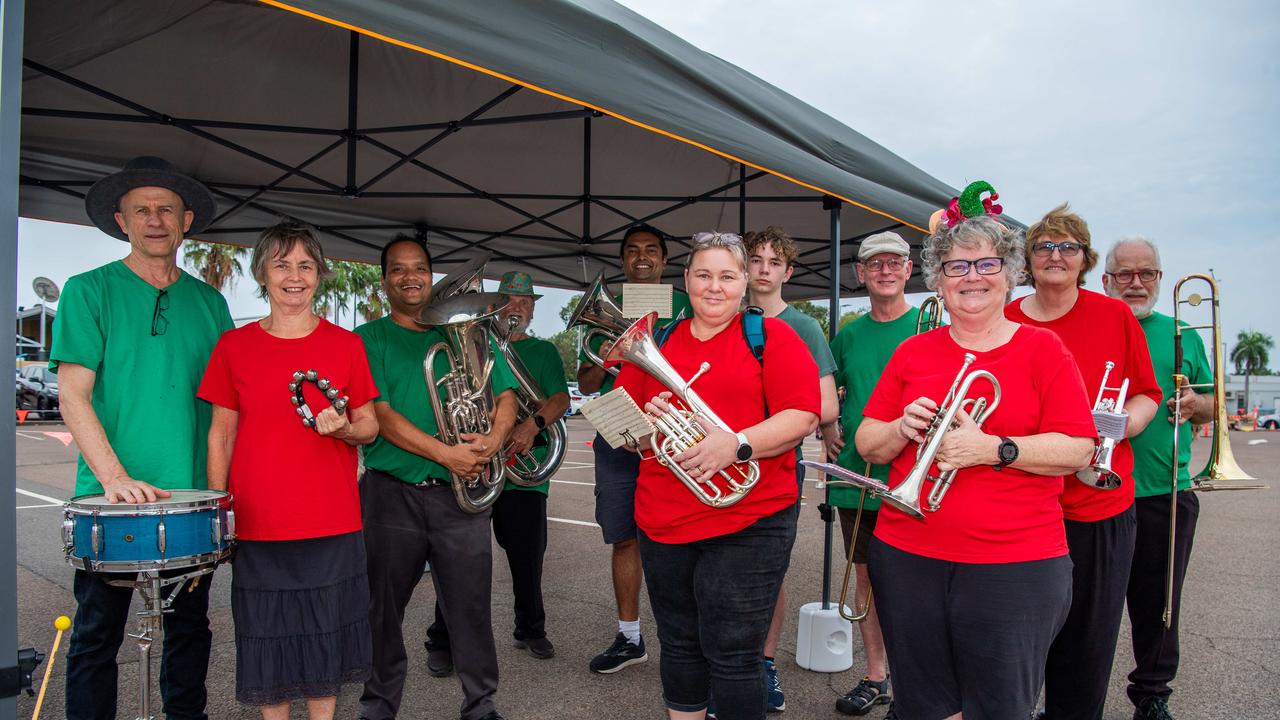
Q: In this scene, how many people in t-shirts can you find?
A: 11